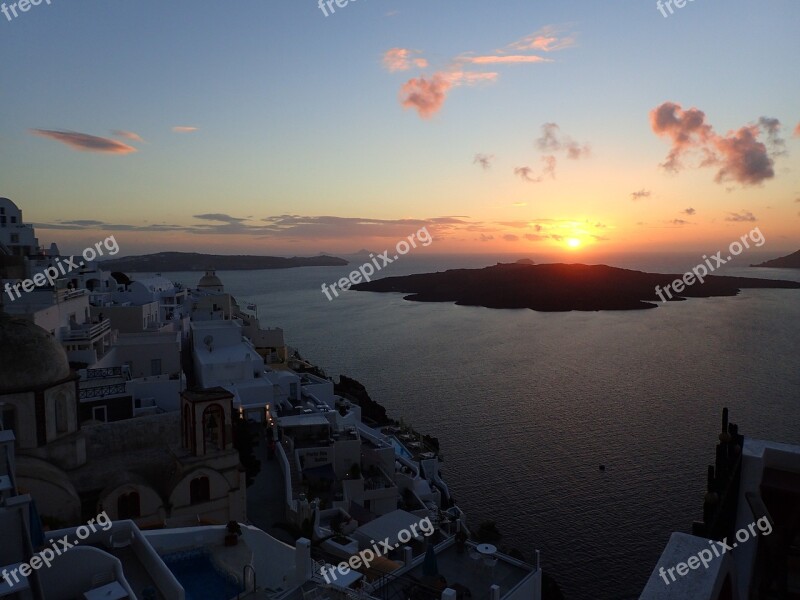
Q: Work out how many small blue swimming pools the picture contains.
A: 2